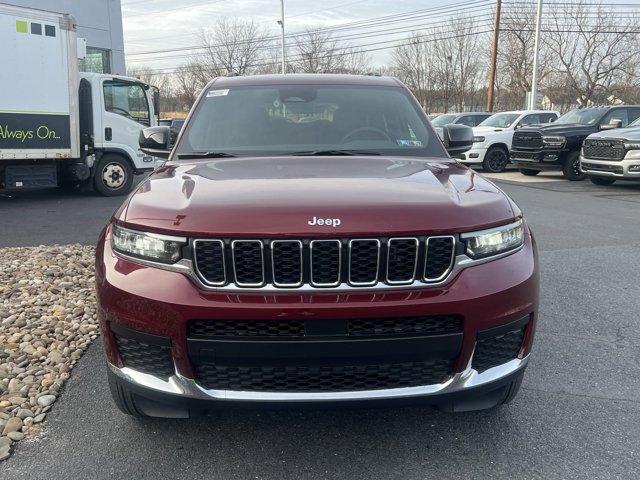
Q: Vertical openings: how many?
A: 7